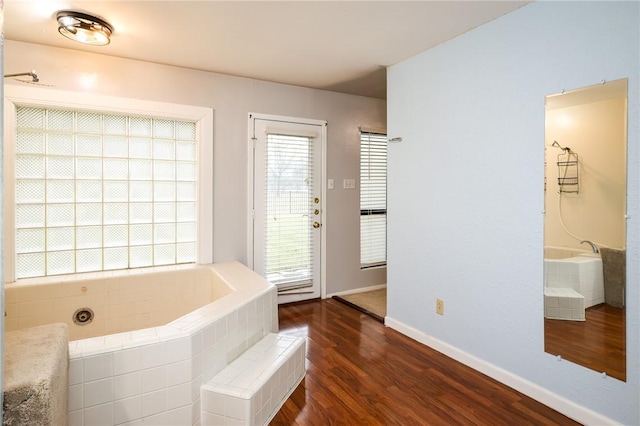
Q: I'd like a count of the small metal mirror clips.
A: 6